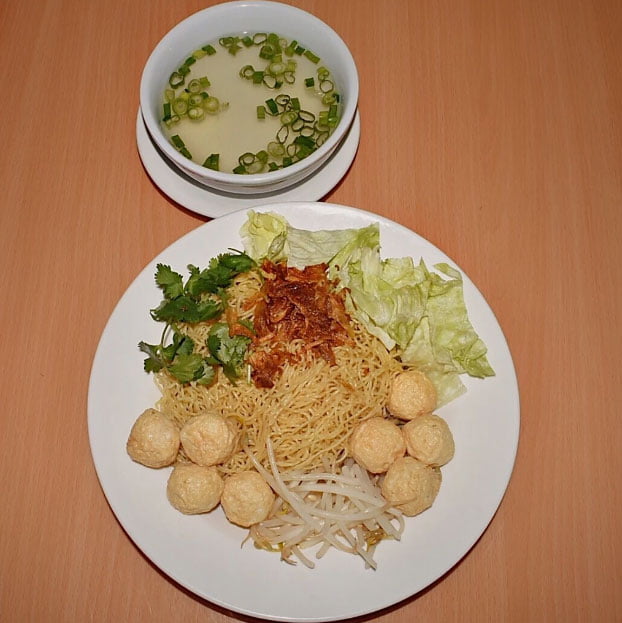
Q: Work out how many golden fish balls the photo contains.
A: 8